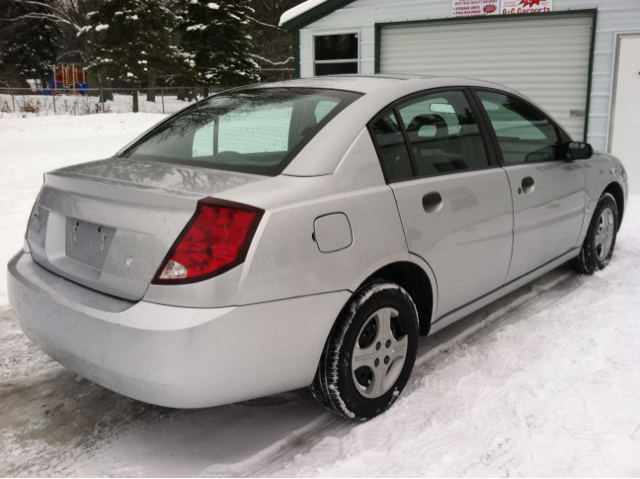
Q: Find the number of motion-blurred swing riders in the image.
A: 0